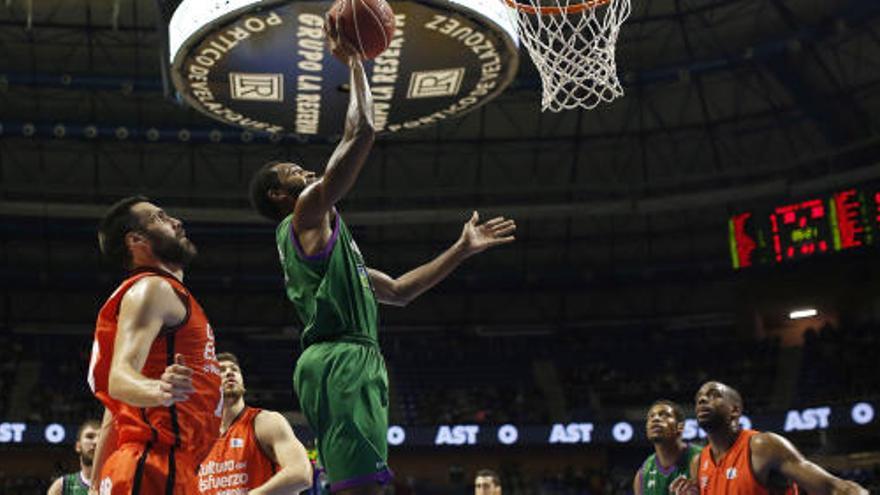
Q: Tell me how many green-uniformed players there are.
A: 3